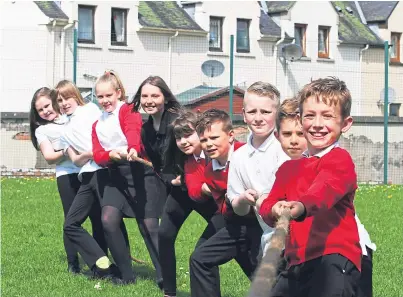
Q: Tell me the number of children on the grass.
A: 9